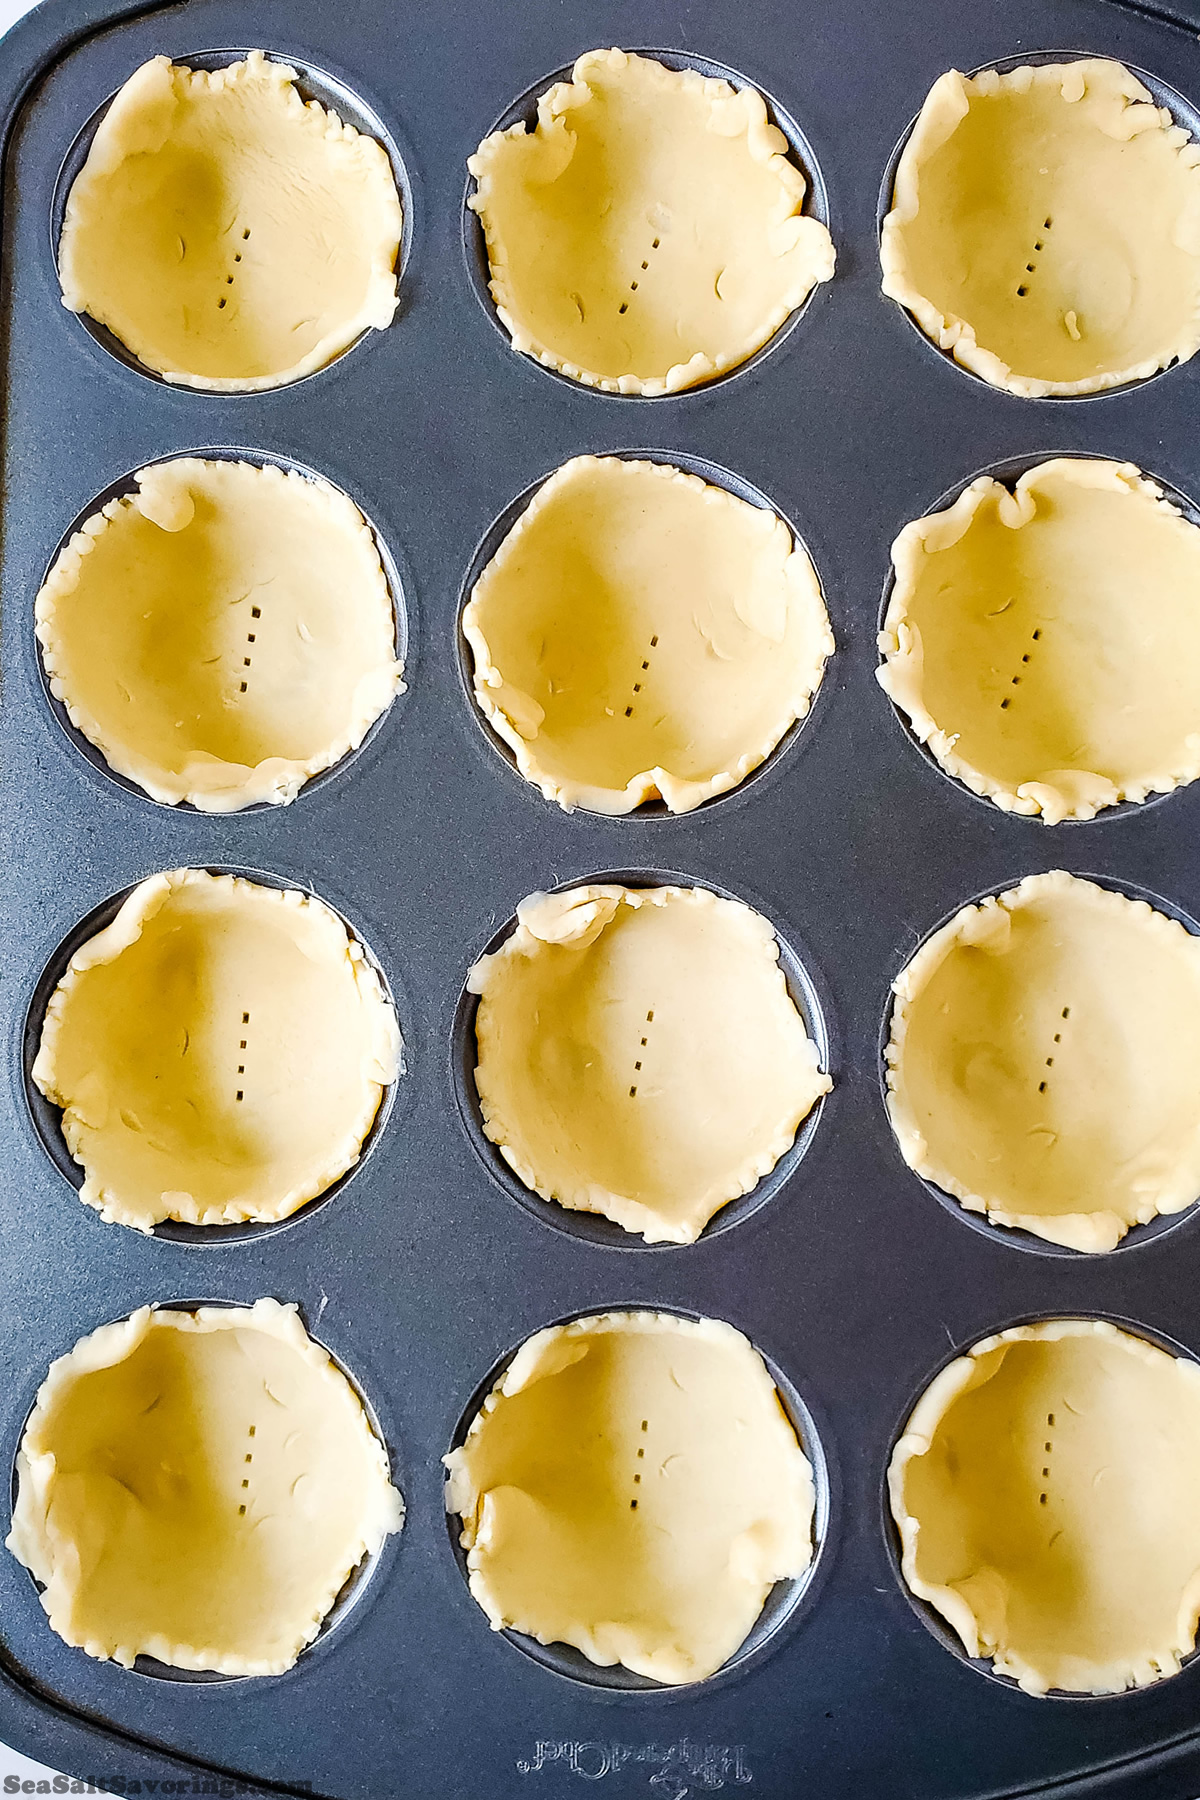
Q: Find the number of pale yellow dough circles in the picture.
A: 12